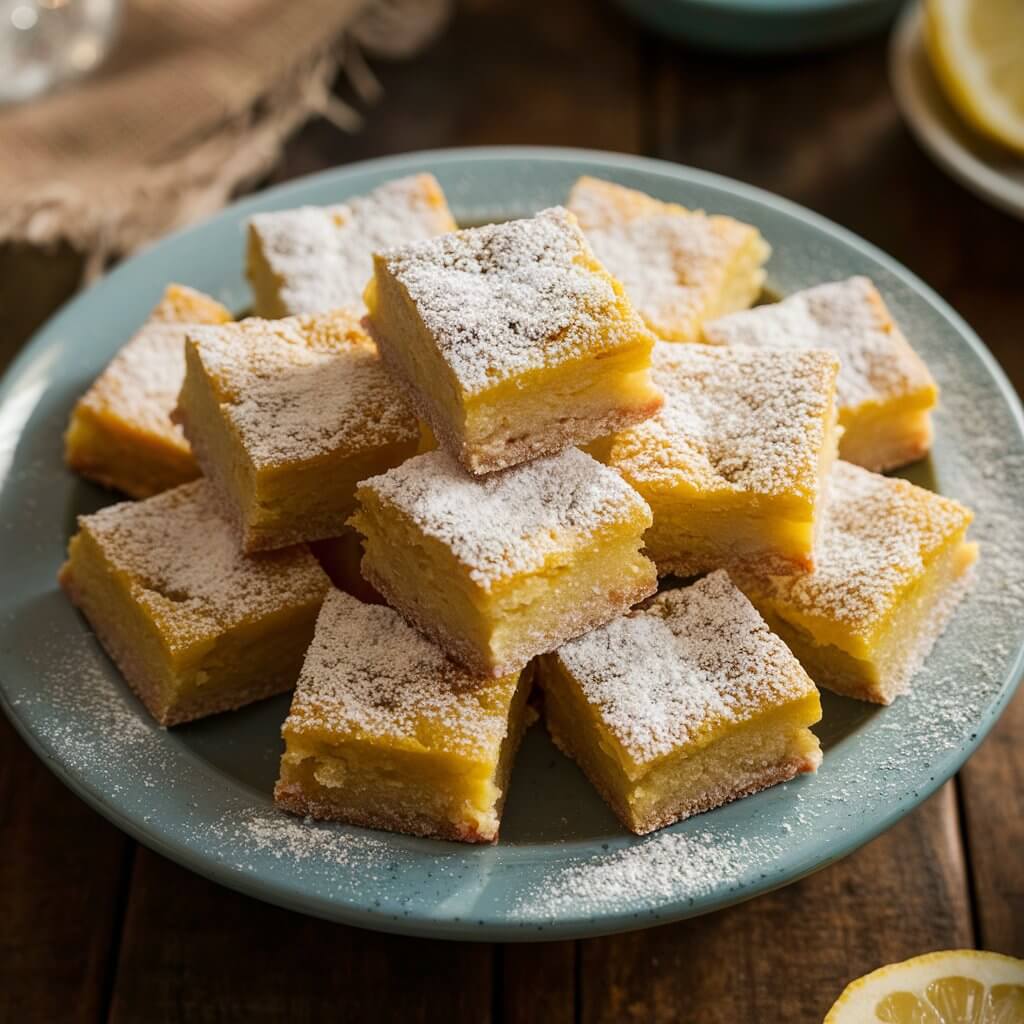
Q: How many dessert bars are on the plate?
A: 12